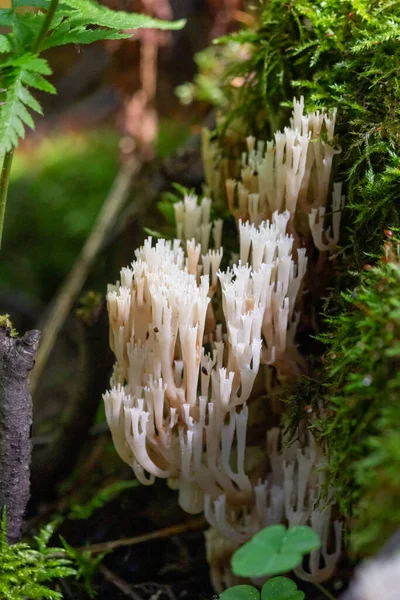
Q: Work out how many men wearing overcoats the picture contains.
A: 0